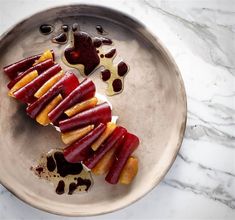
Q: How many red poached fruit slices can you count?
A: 9